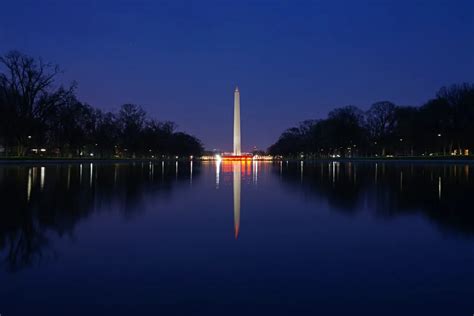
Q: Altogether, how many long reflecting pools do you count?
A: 1